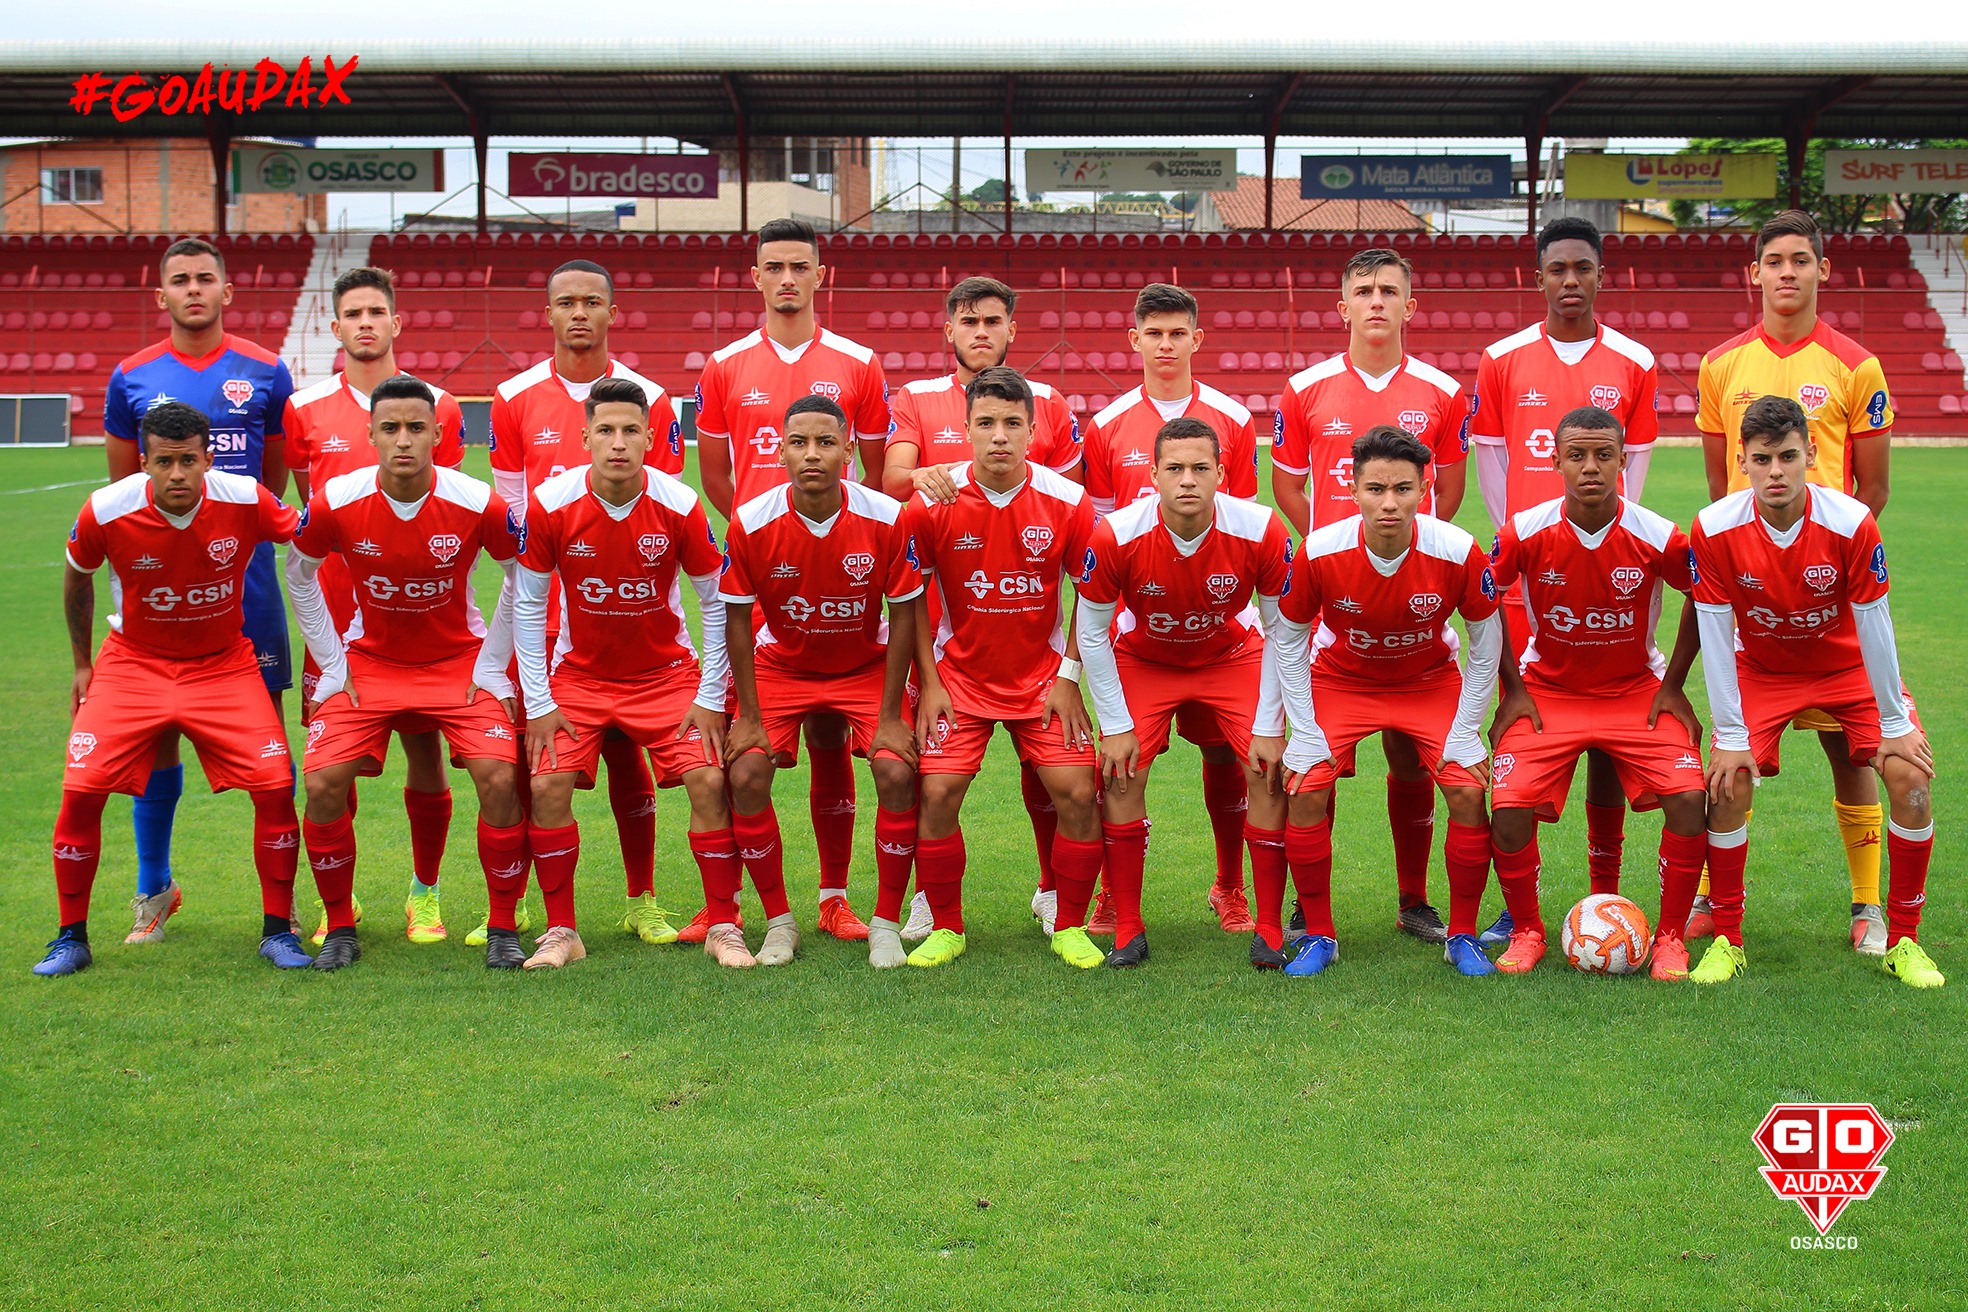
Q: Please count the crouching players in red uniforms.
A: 9